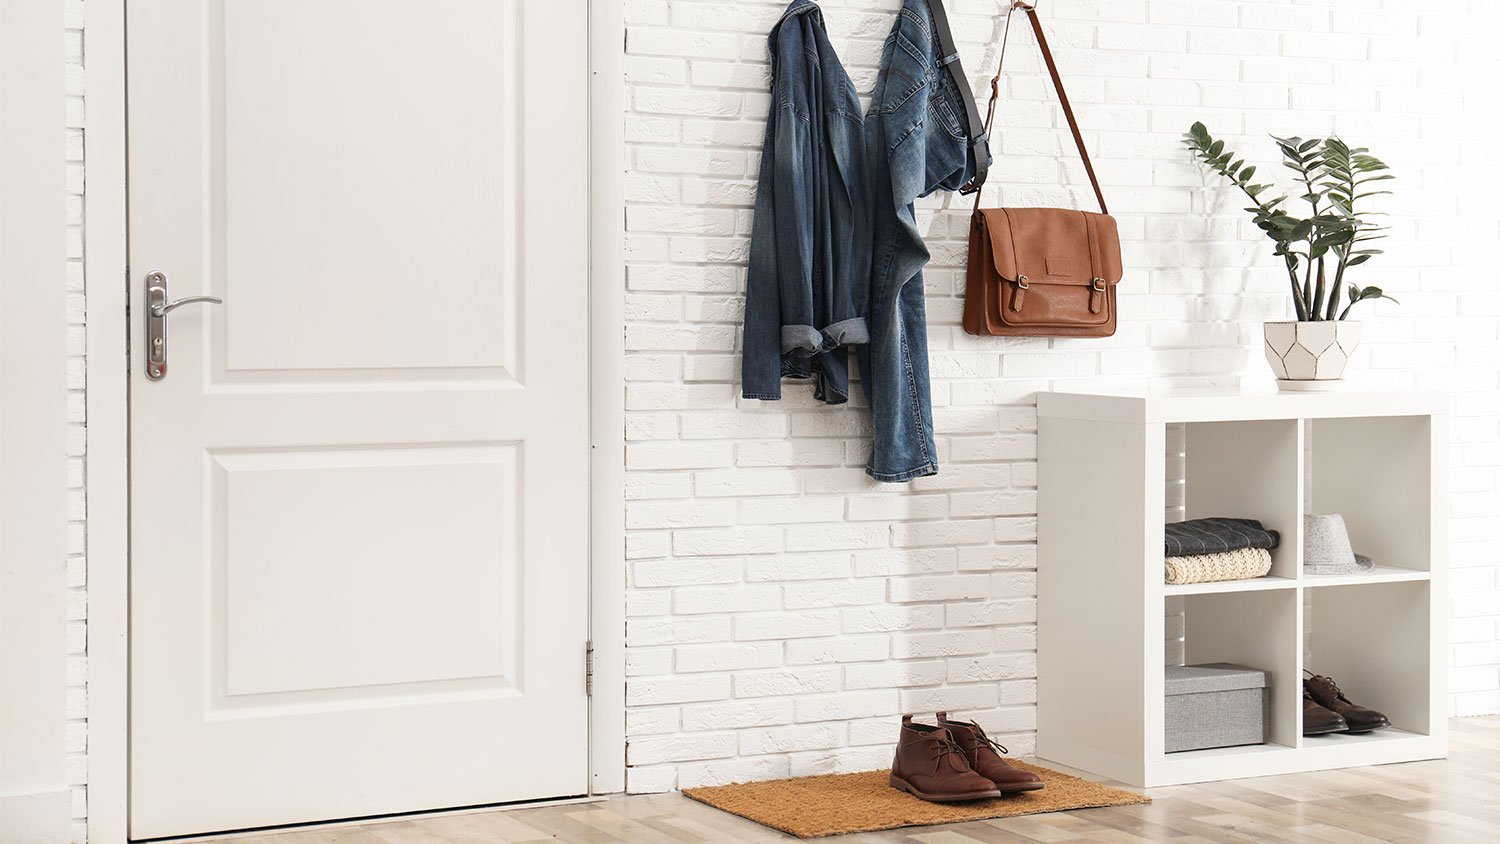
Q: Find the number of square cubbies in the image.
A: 4